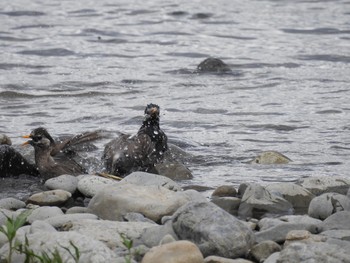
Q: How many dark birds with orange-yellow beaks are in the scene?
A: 2